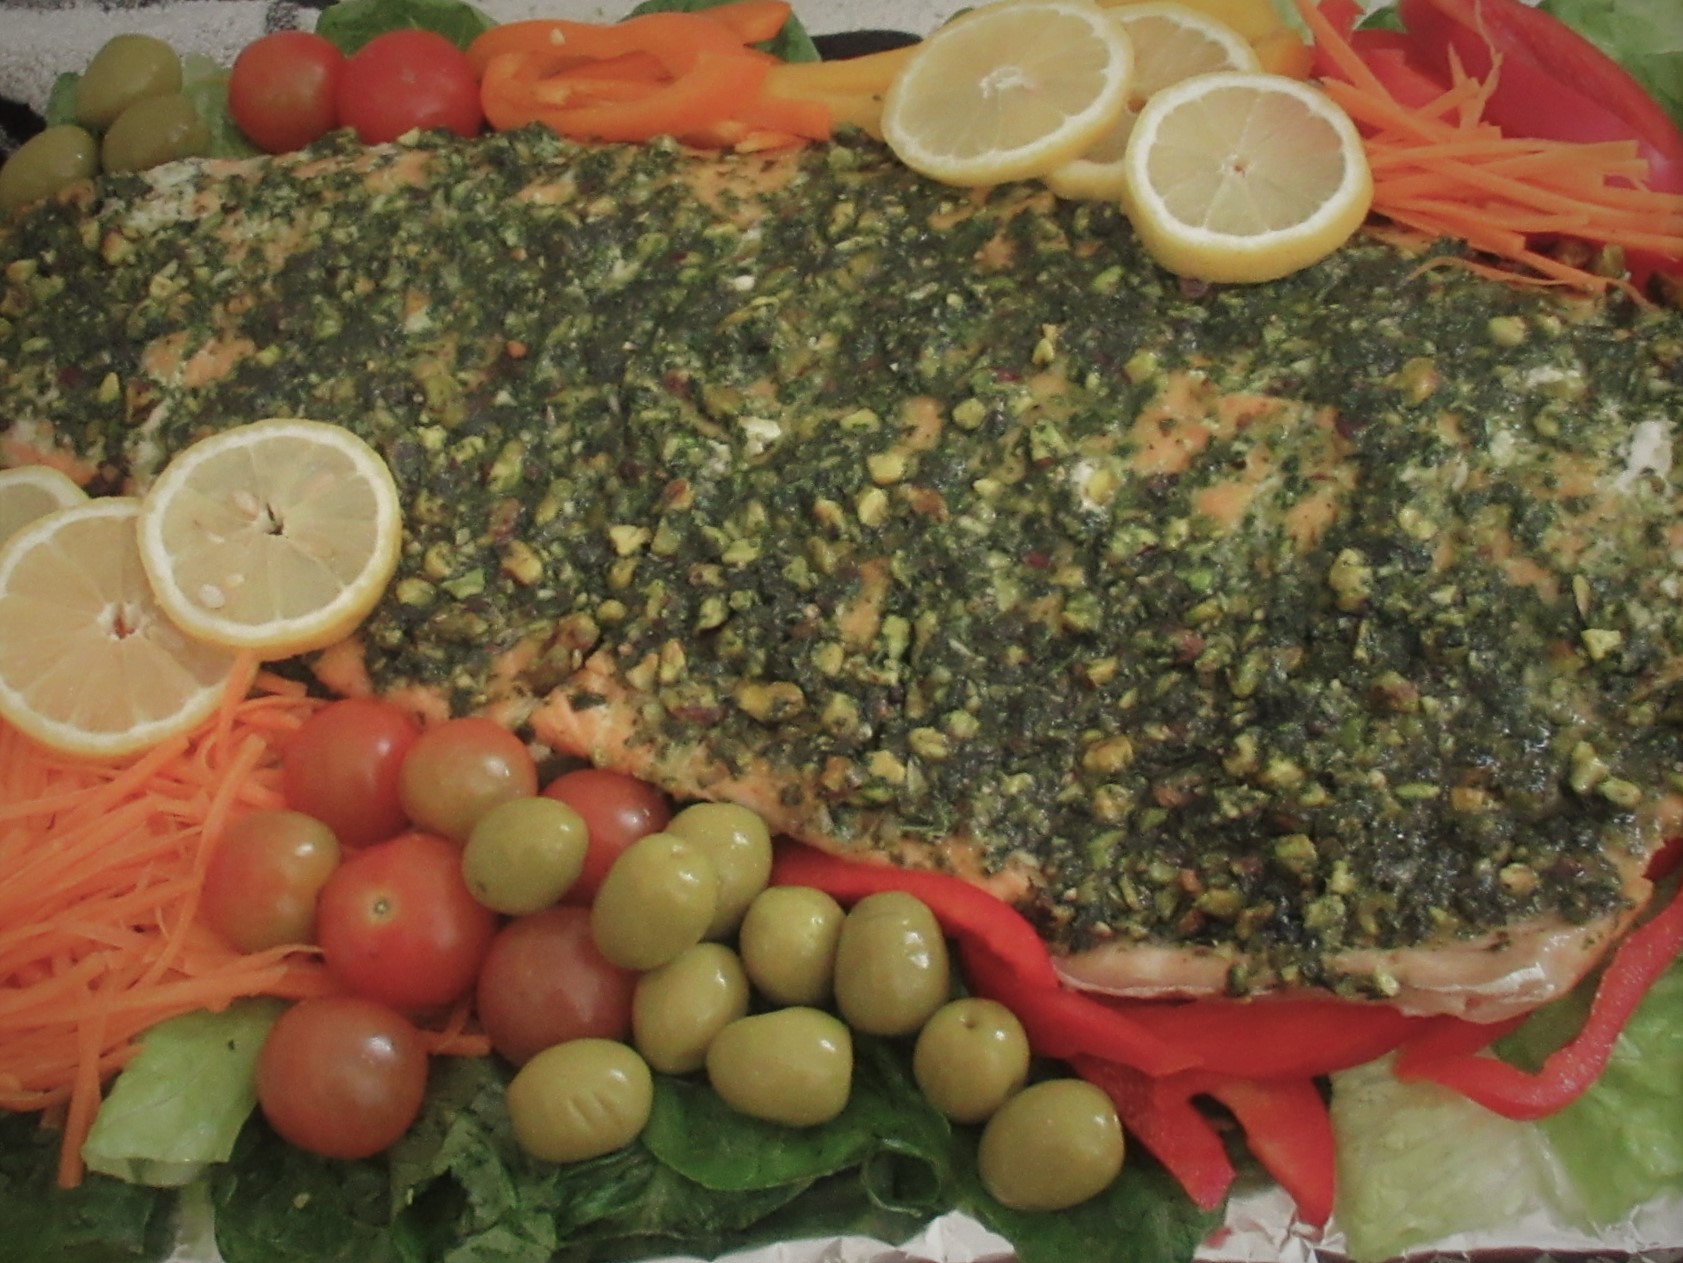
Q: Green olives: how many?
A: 13